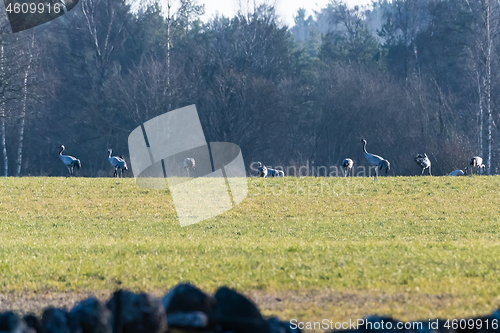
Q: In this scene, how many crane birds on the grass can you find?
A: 9